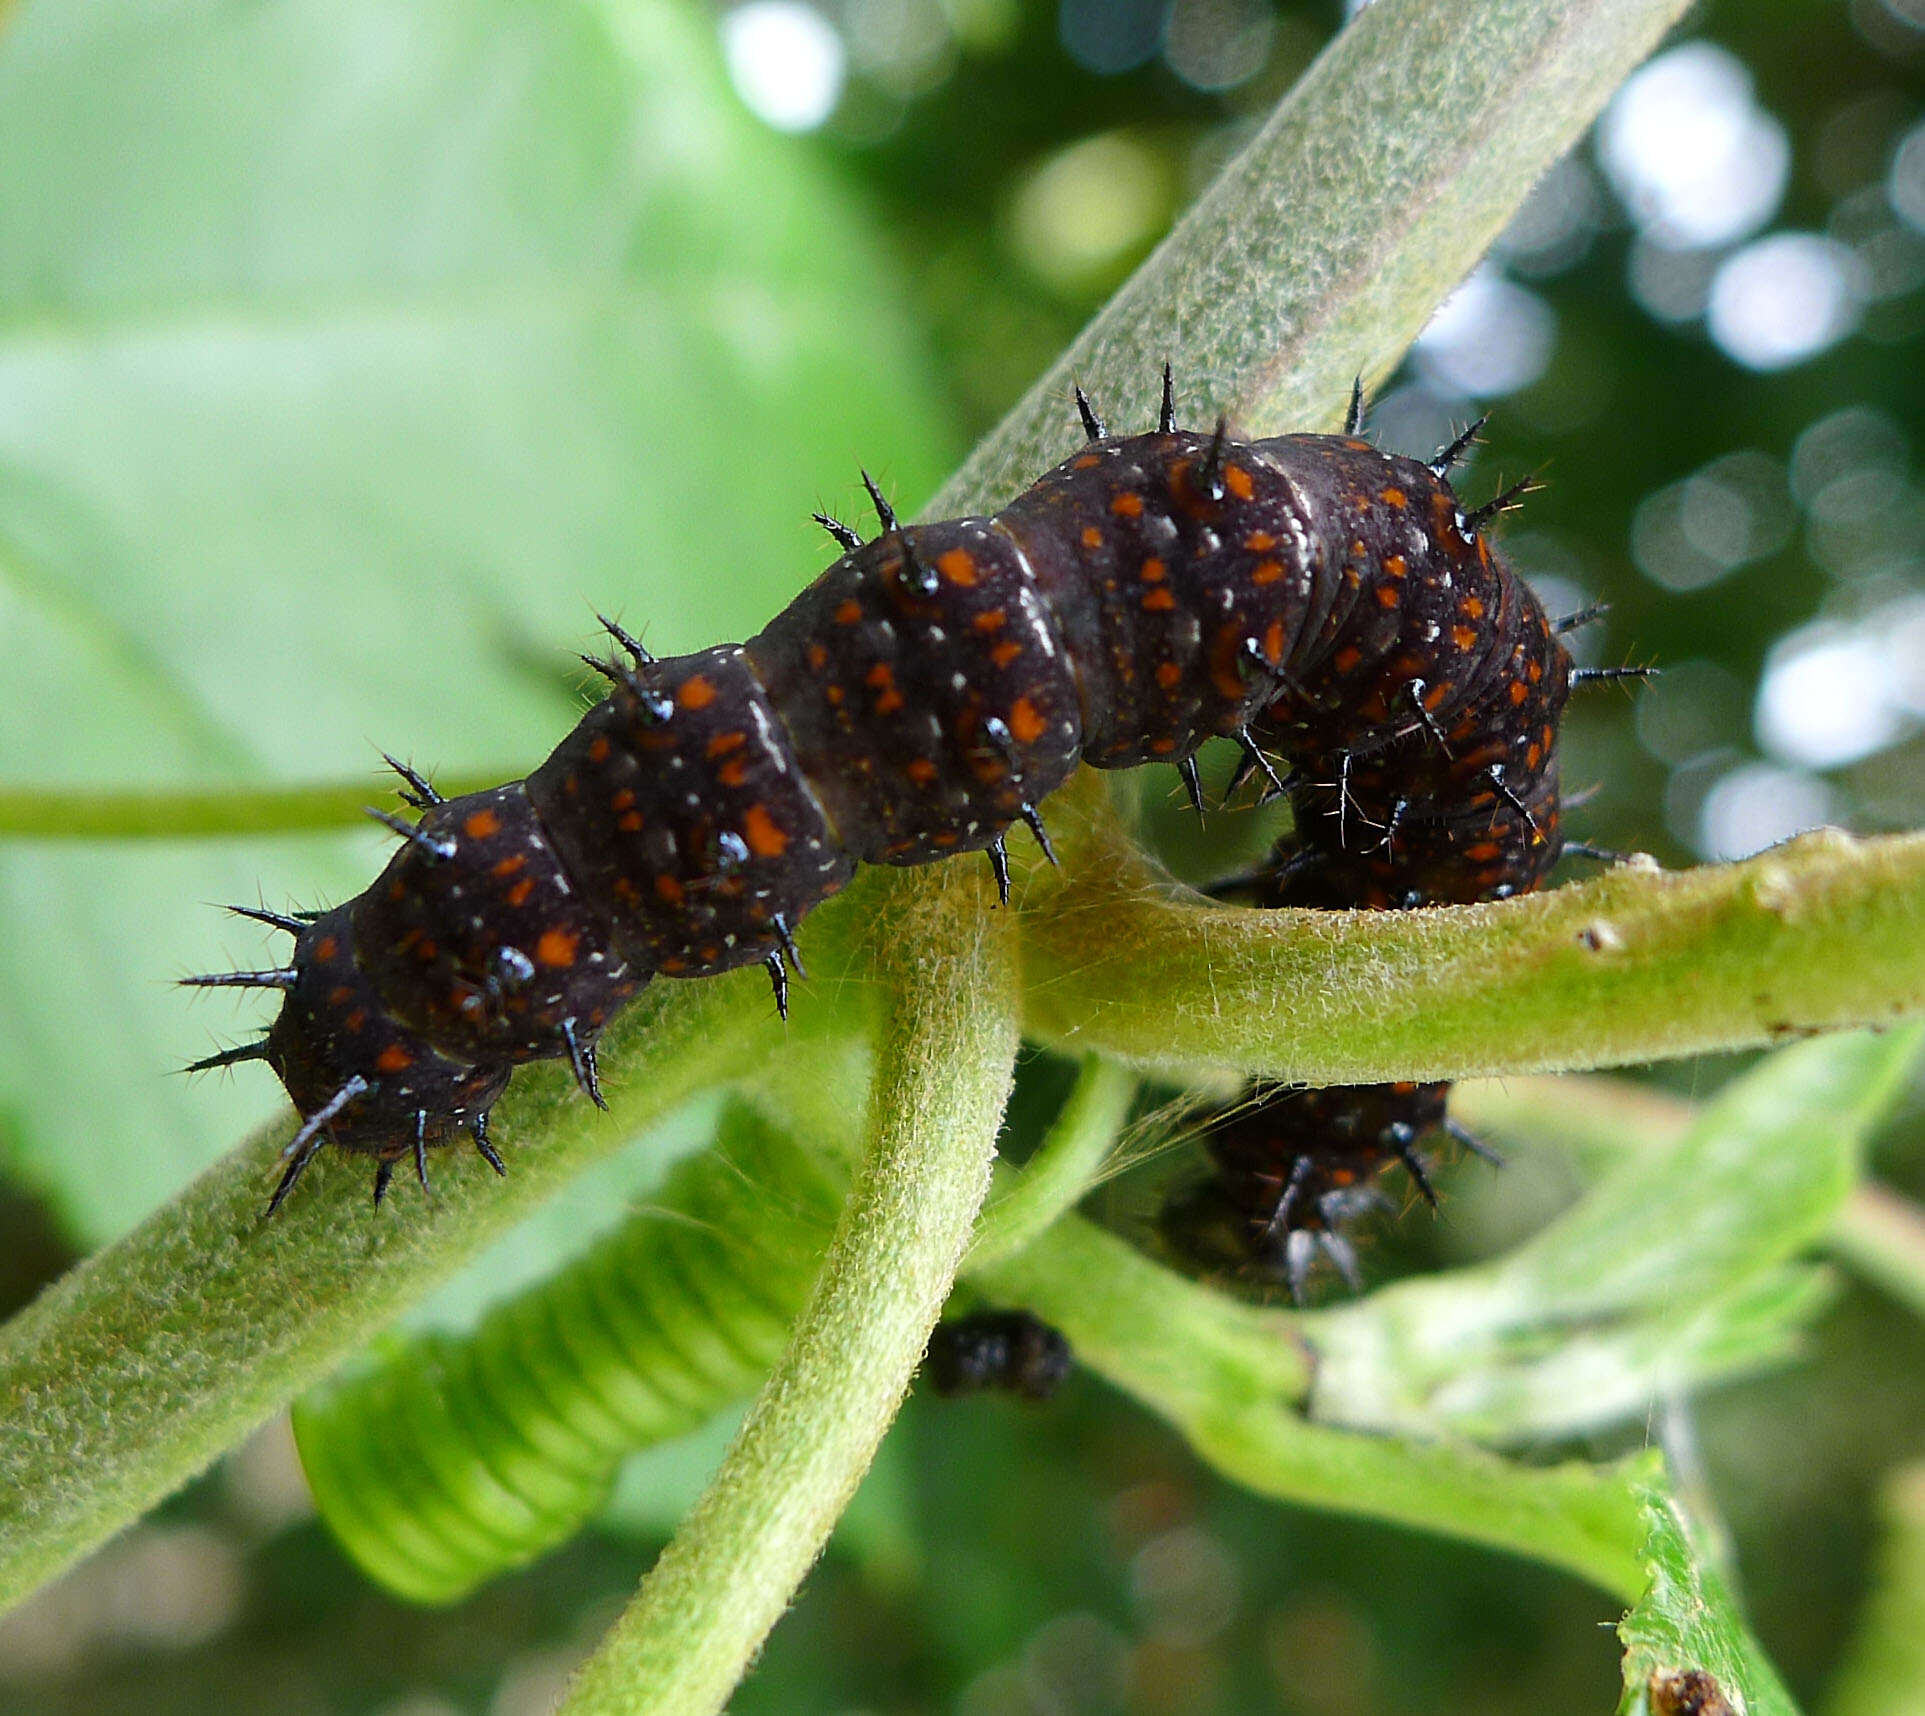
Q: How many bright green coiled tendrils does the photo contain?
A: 1